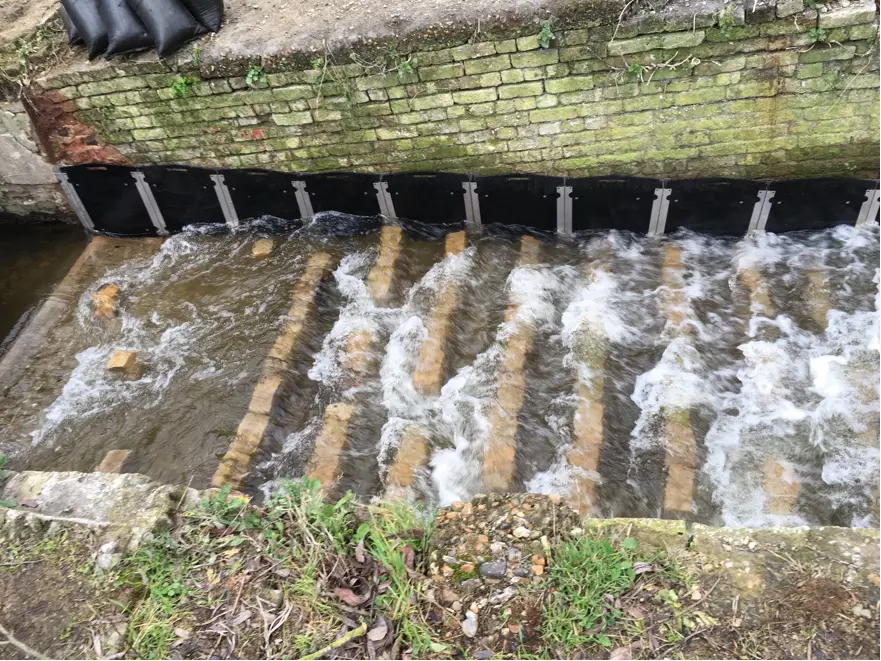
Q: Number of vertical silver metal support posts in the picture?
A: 10